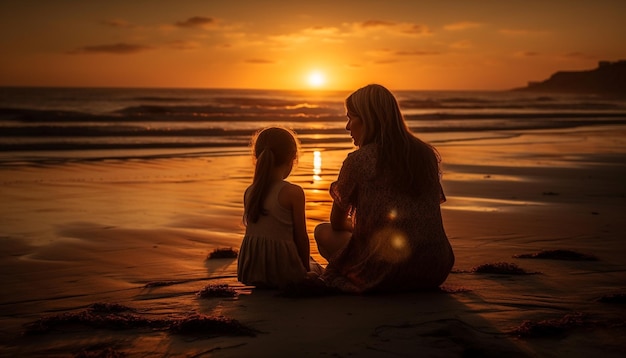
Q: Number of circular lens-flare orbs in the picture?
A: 2